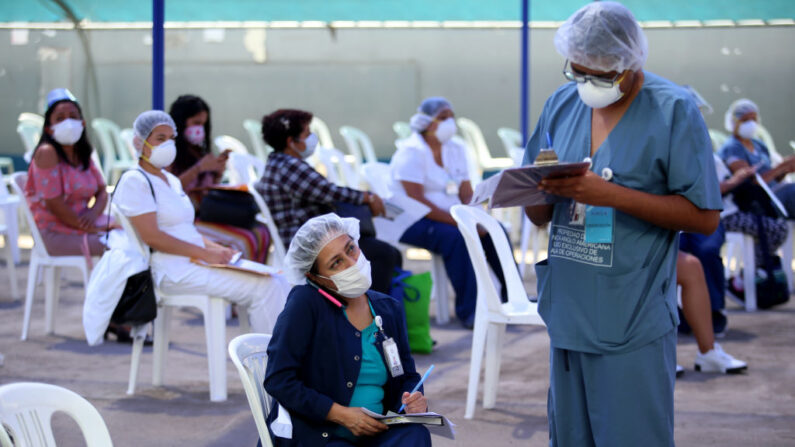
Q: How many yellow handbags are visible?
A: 0